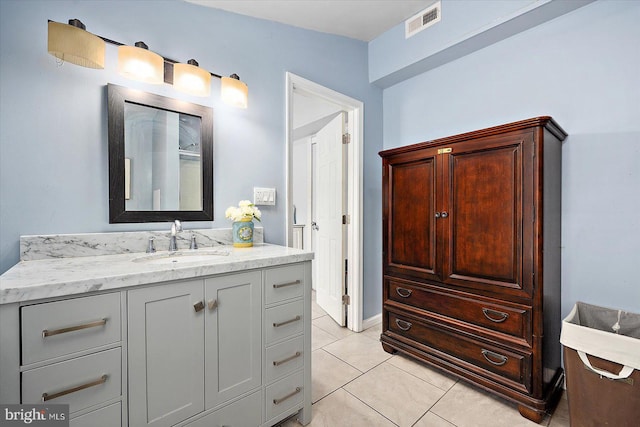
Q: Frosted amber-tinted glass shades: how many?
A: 4